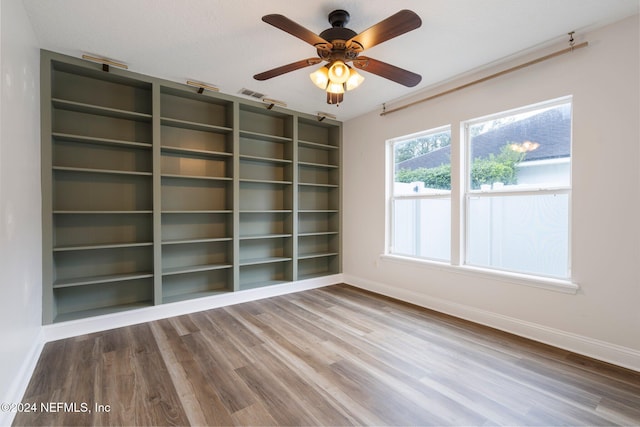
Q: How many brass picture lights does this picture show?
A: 4